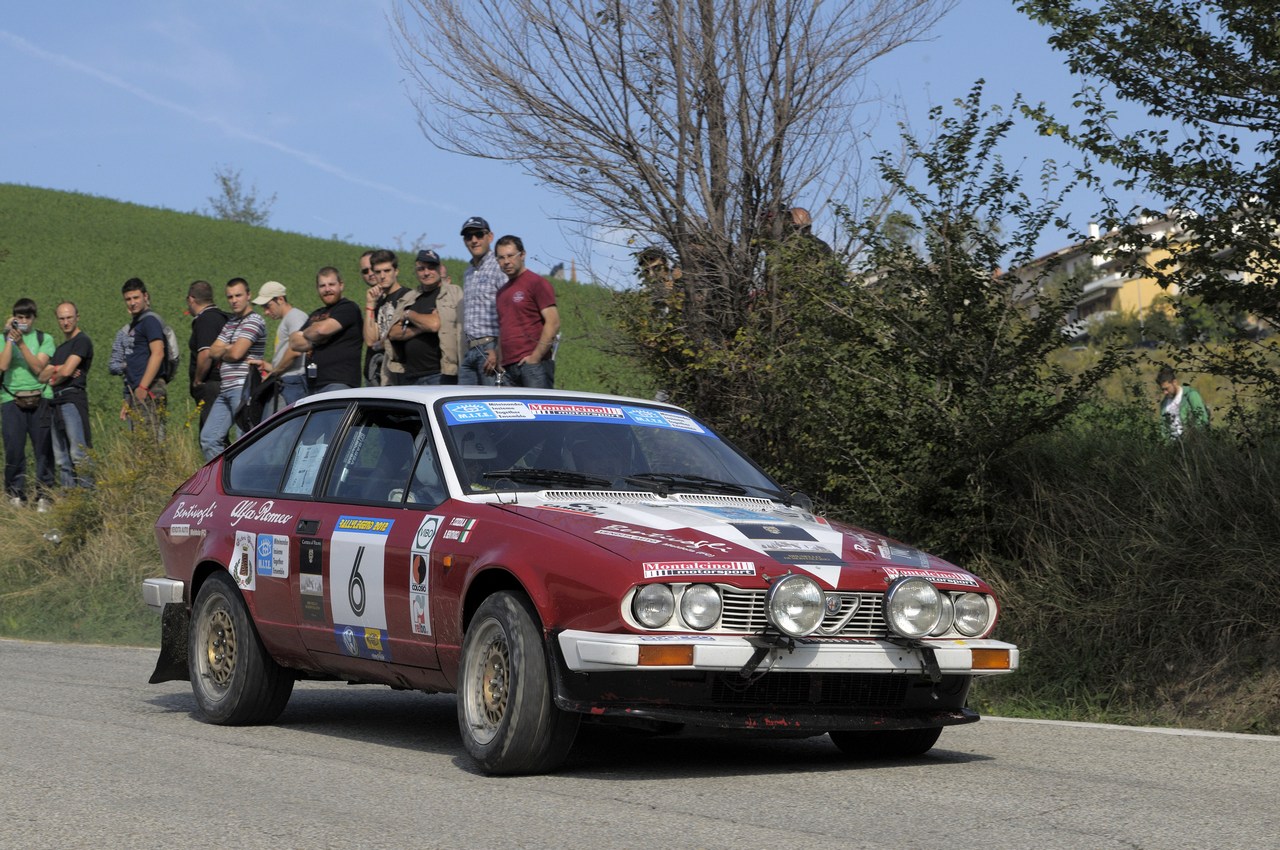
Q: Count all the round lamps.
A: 6